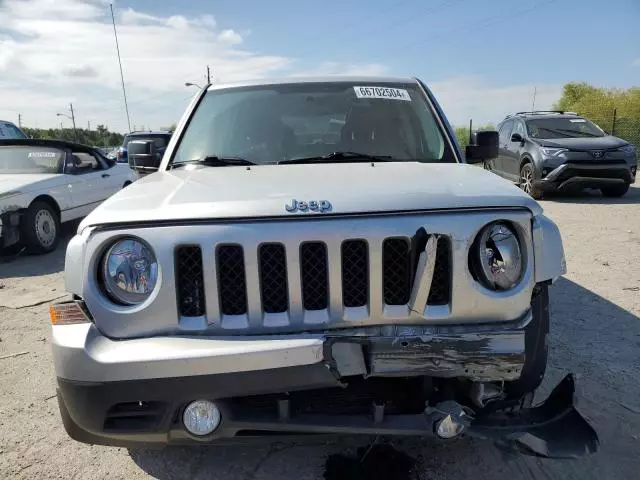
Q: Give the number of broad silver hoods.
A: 1